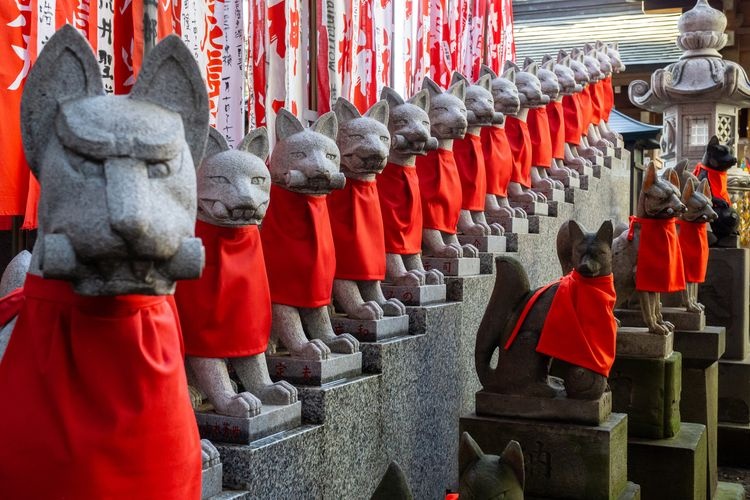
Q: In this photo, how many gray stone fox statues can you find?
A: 15